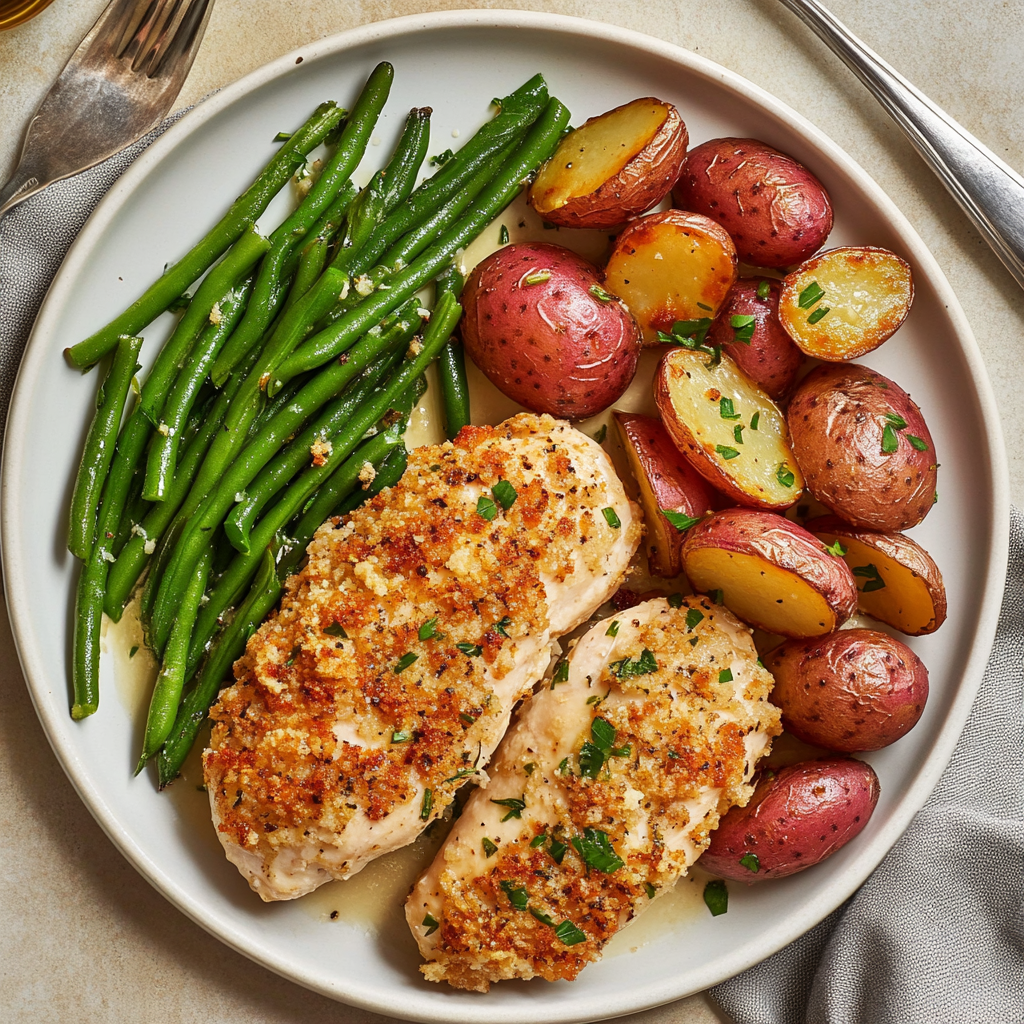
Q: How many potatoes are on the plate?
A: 13